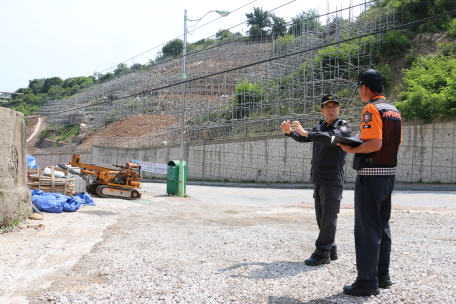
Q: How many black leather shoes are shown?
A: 4